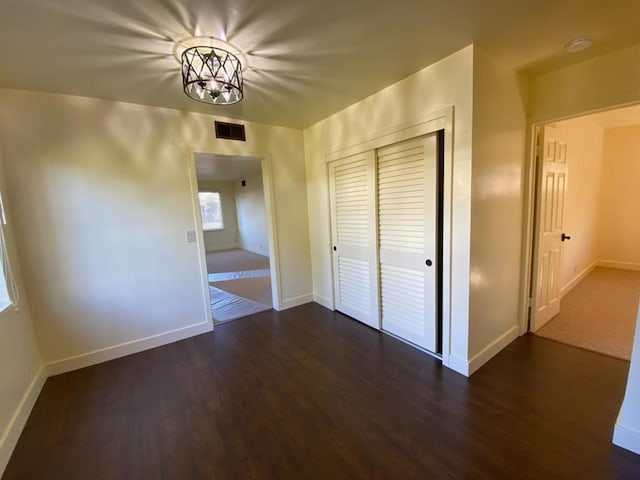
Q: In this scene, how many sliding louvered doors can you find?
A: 2